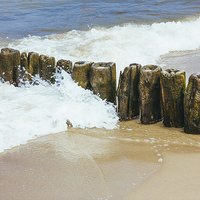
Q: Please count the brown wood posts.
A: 11